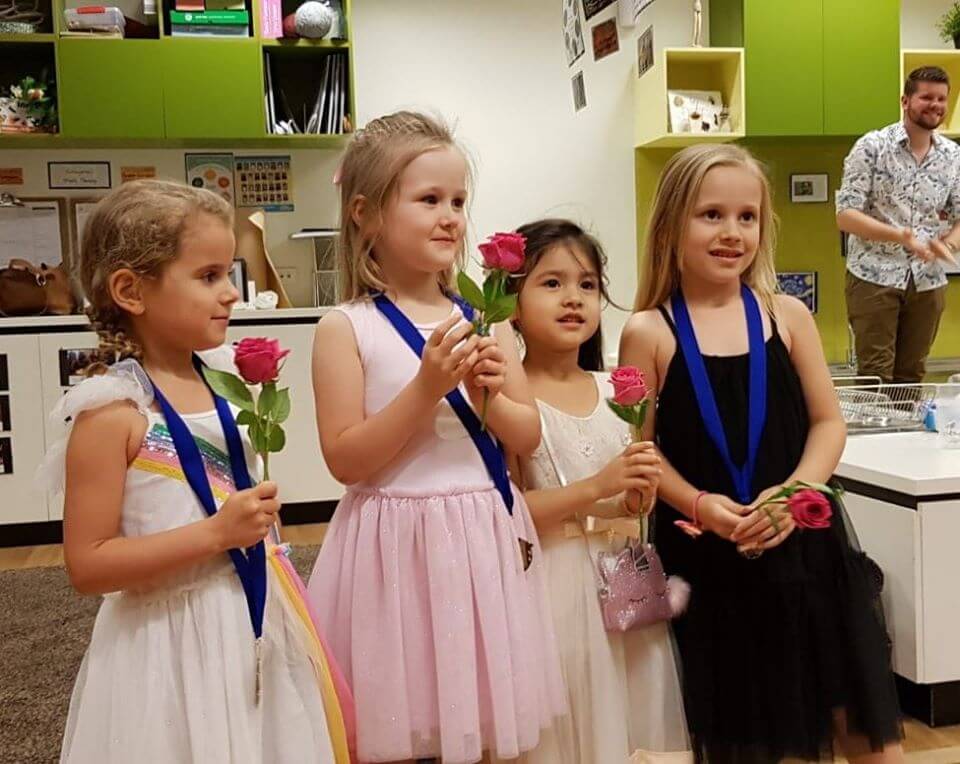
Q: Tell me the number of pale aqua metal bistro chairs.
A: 0